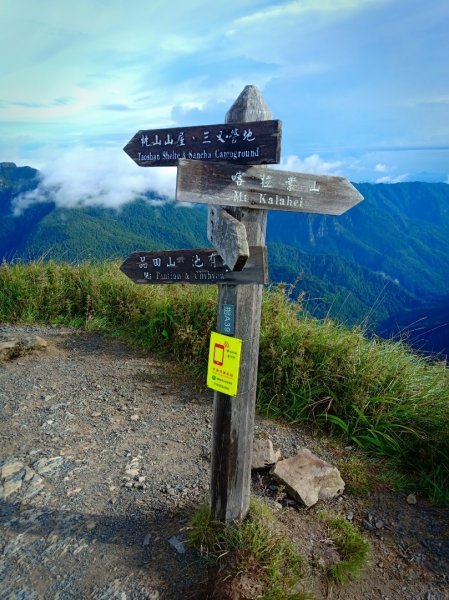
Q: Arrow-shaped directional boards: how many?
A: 4